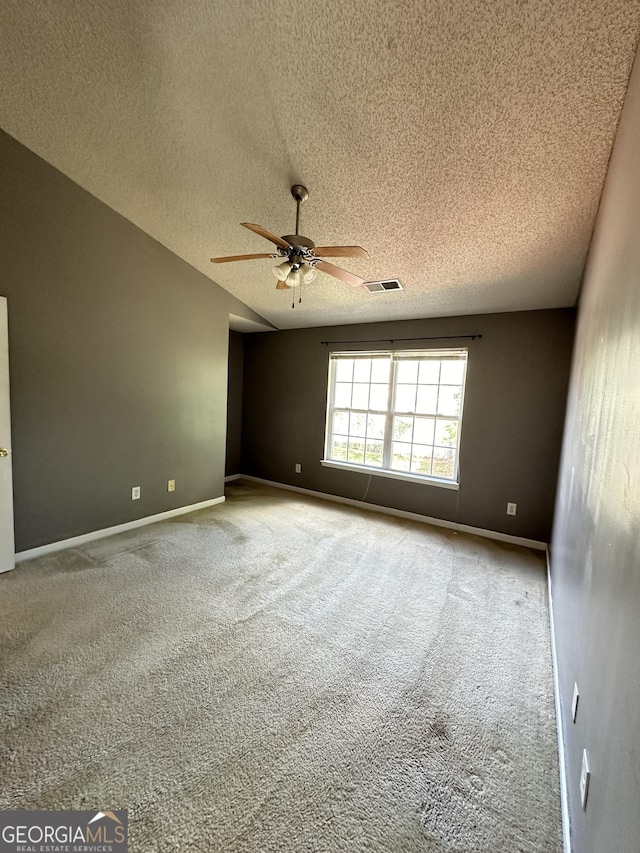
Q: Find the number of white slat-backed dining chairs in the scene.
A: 0